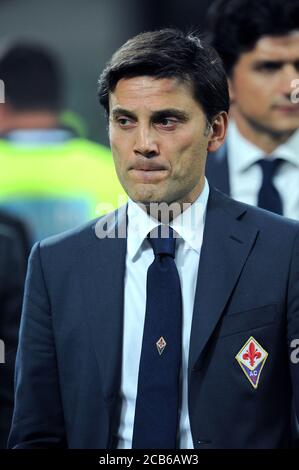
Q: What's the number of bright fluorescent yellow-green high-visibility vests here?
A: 1